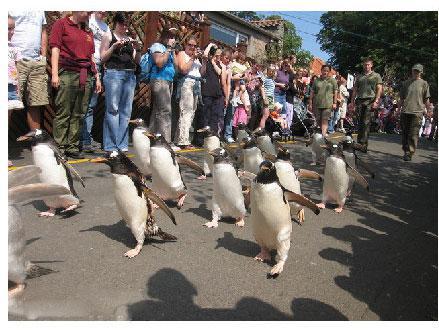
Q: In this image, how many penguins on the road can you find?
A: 15